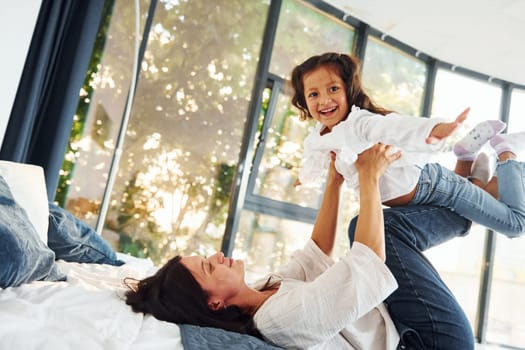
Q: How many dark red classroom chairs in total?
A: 0